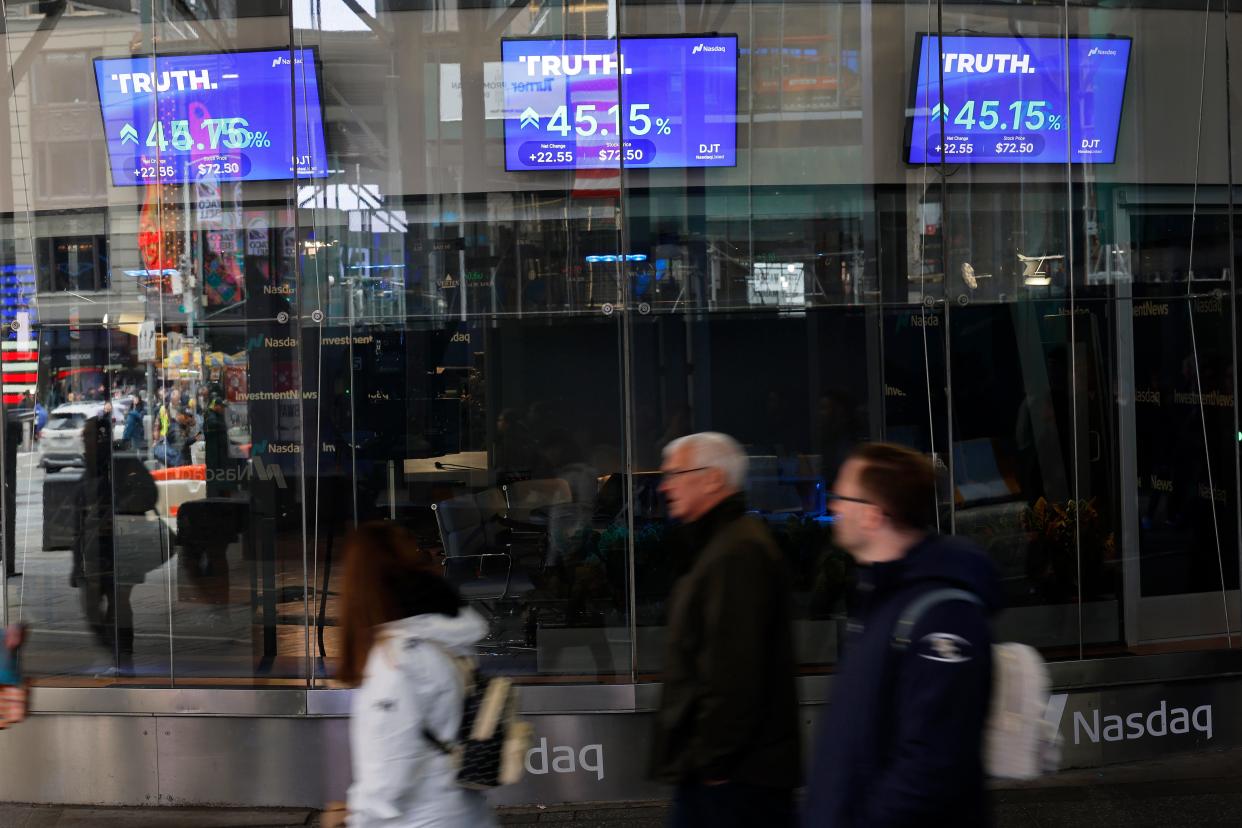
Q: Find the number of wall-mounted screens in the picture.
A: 3